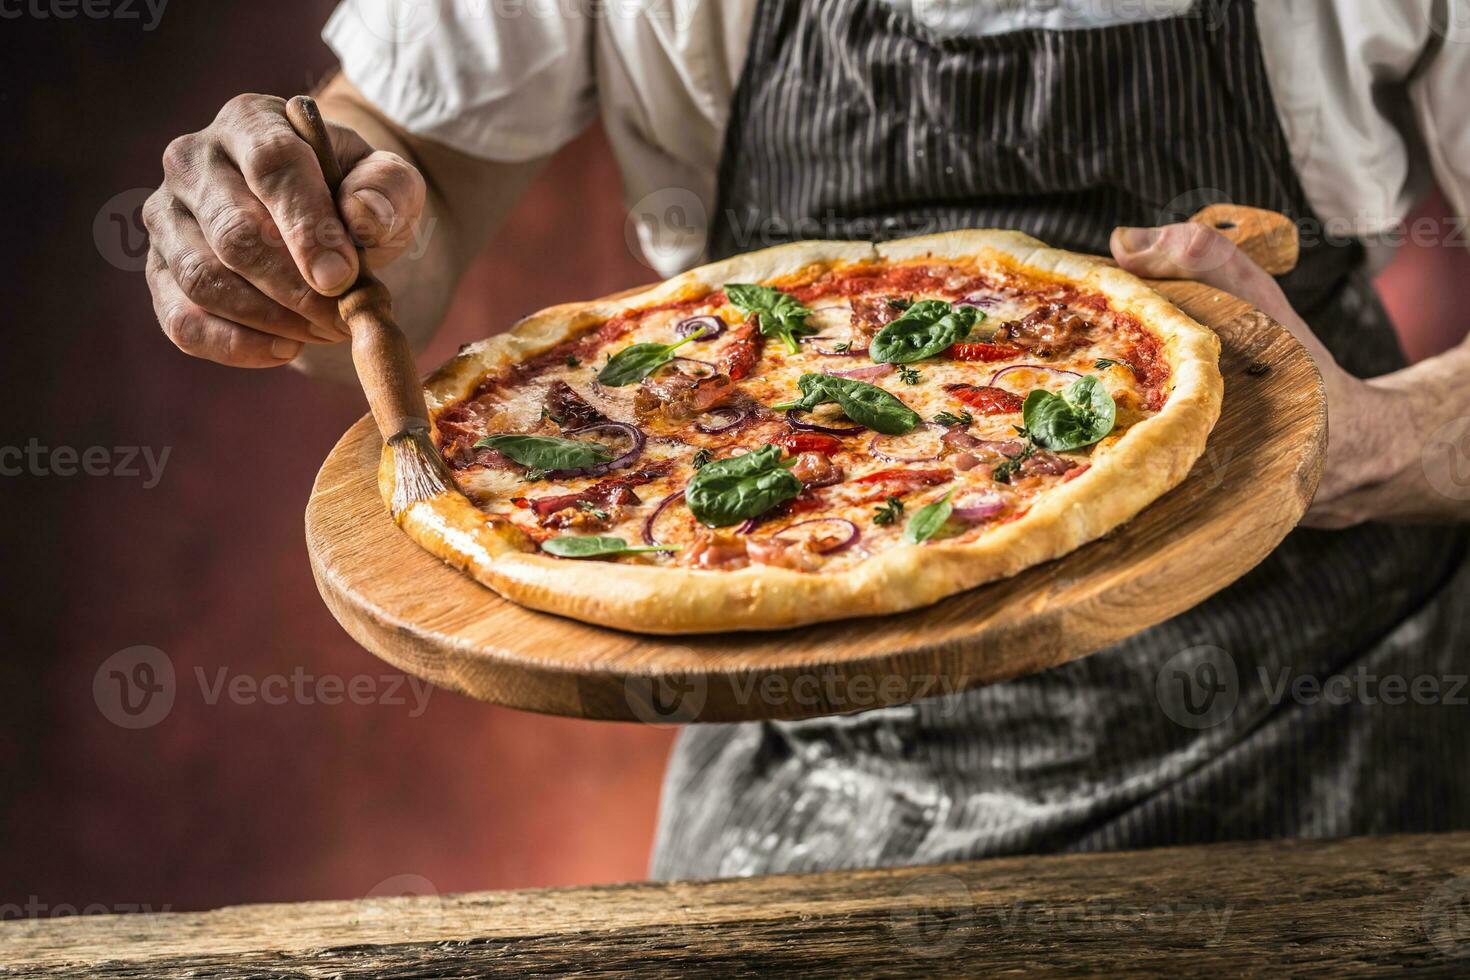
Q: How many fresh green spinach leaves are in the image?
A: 9